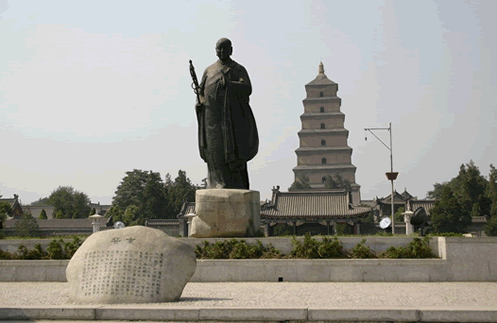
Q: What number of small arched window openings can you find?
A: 6